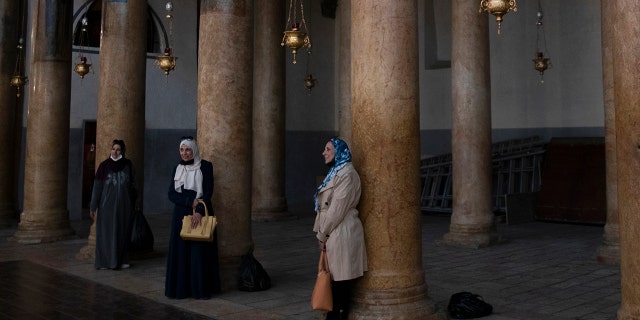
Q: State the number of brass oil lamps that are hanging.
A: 7